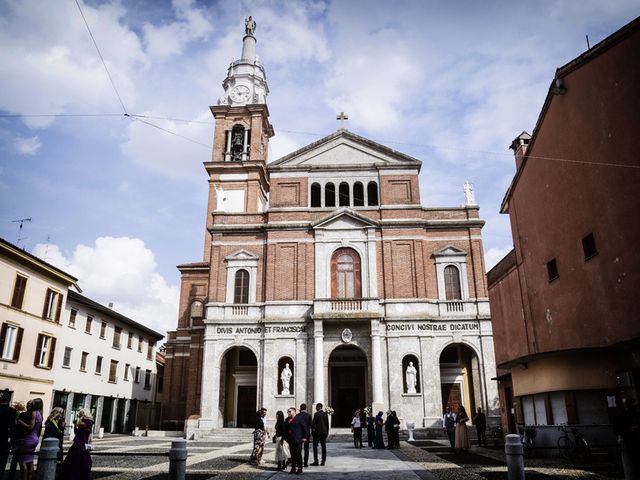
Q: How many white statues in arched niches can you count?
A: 2